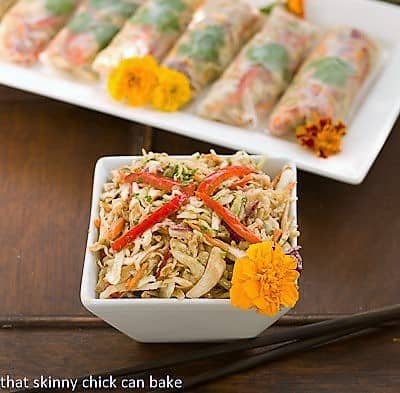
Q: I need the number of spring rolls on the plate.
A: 6